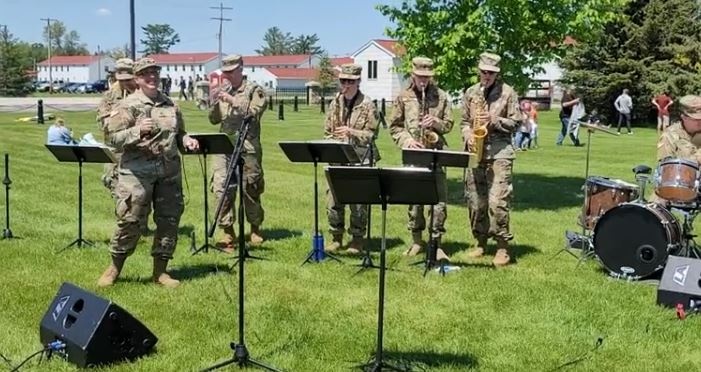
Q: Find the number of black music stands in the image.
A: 5